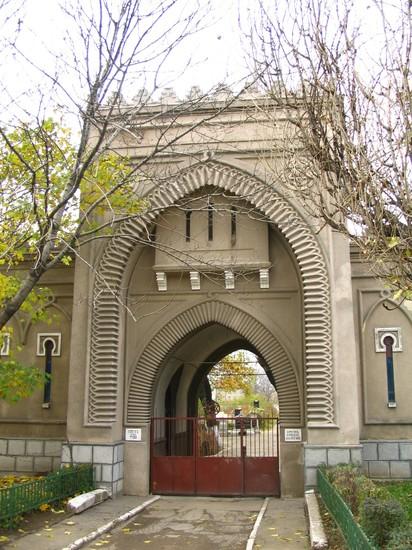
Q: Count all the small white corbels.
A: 4